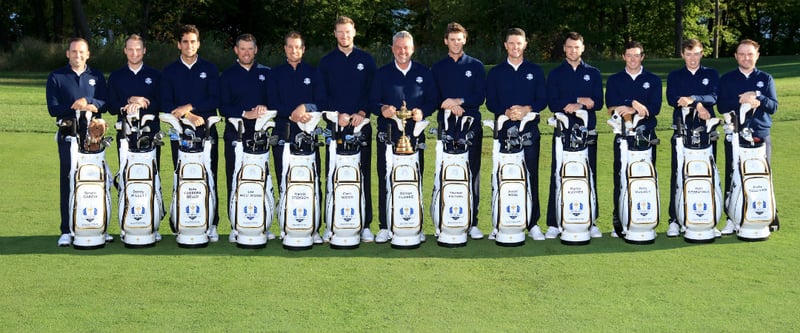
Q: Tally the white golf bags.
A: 13